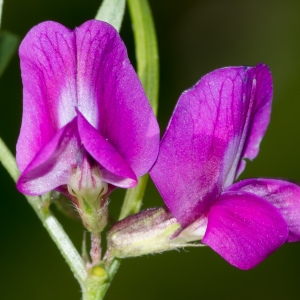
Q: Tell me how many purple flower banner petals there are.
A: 2